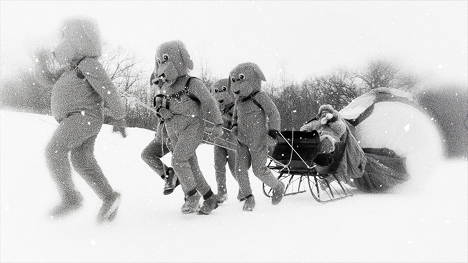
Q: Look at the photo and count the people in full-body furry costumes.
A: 5